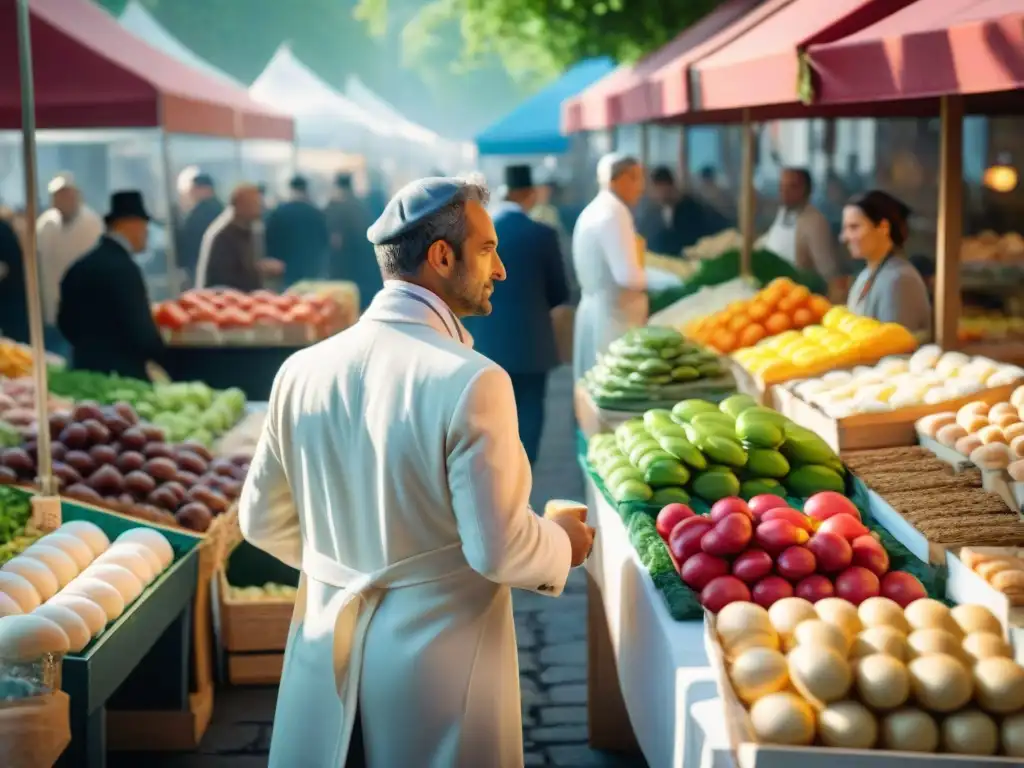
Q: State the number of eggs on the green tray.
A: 14